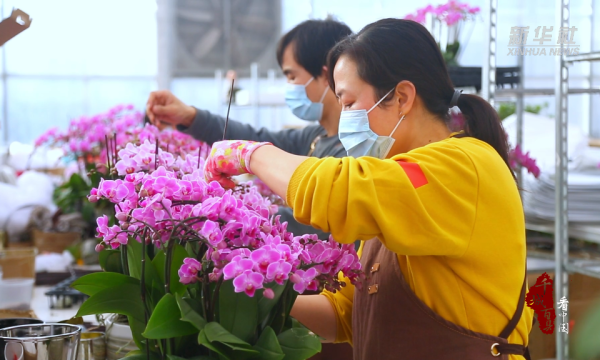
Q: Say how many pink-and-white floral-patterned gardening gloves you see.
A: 1